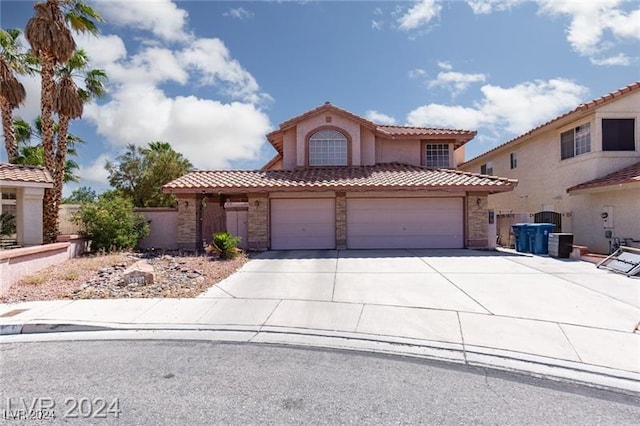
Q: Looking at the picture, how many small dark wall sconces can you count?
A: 3